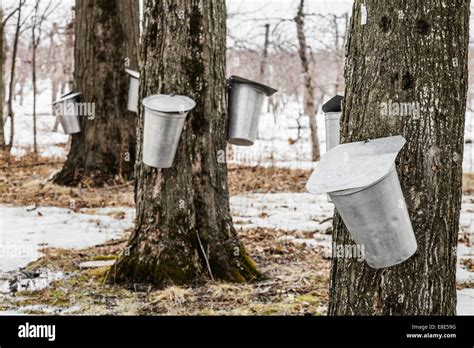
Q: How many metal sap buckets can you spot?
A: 6